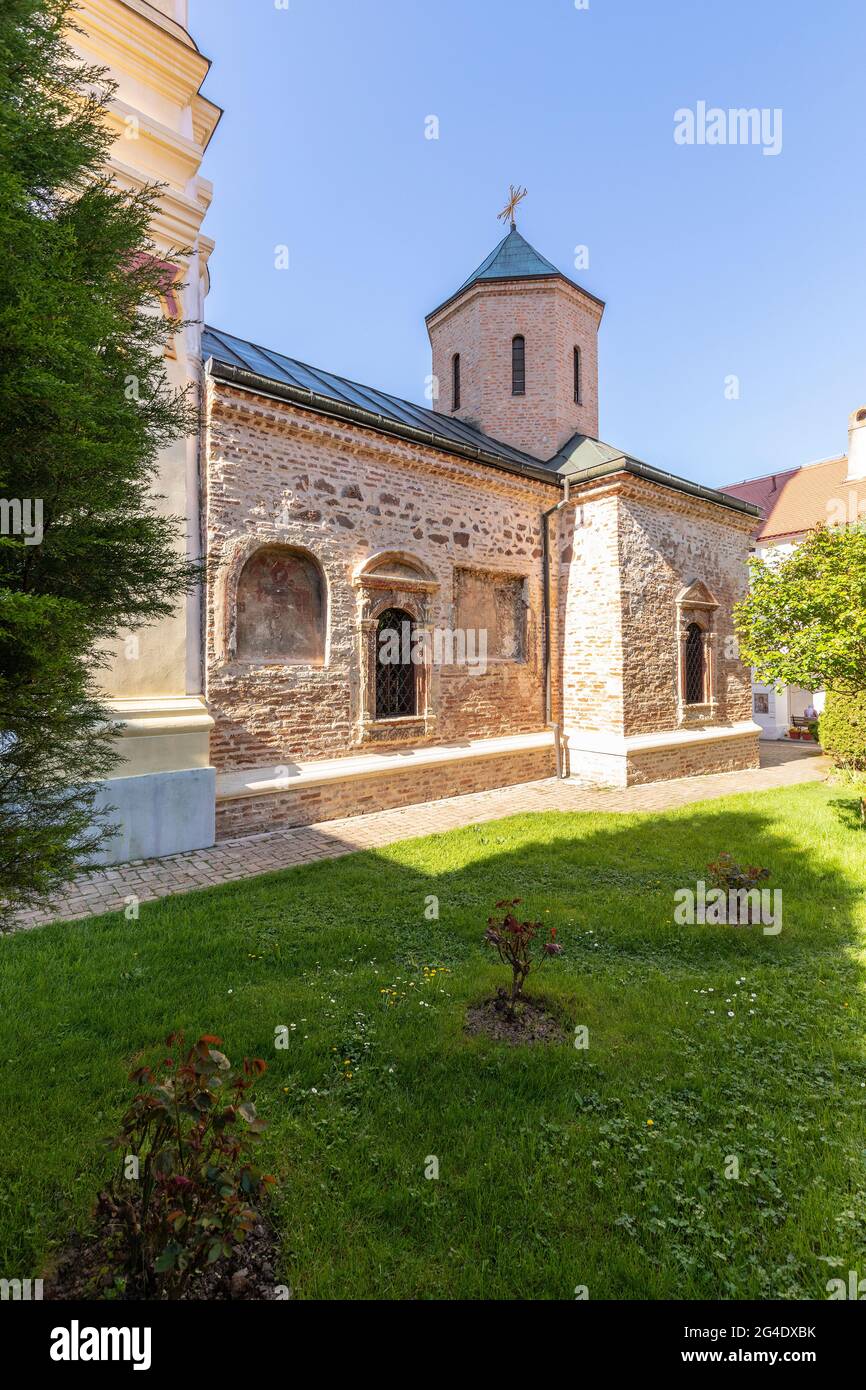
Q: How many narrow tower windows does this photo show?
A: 3